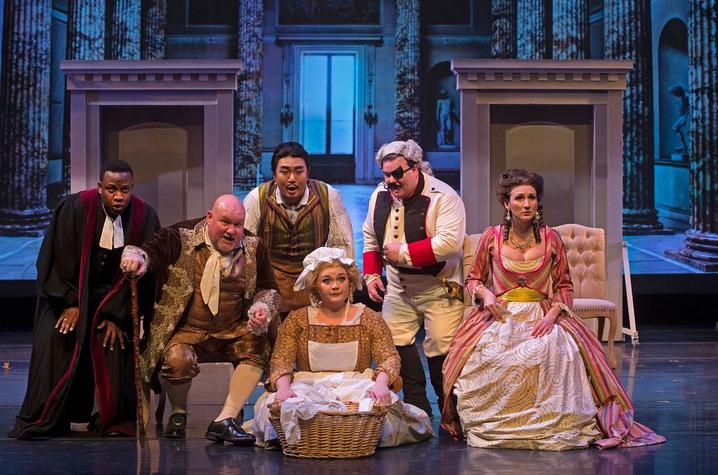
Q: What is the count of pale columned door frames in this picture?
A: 2